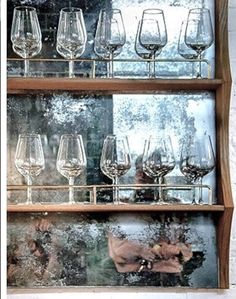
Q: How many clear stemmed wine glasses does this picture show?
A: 10